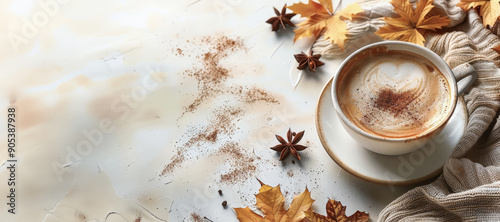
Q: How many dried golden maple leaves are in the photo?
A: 5